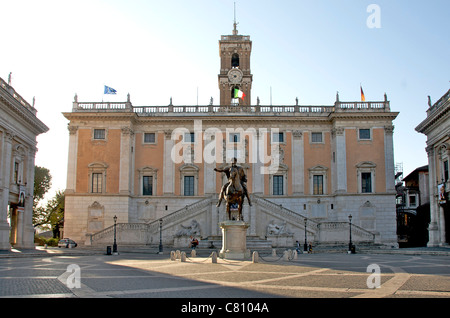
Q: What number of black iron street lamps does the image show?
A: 4